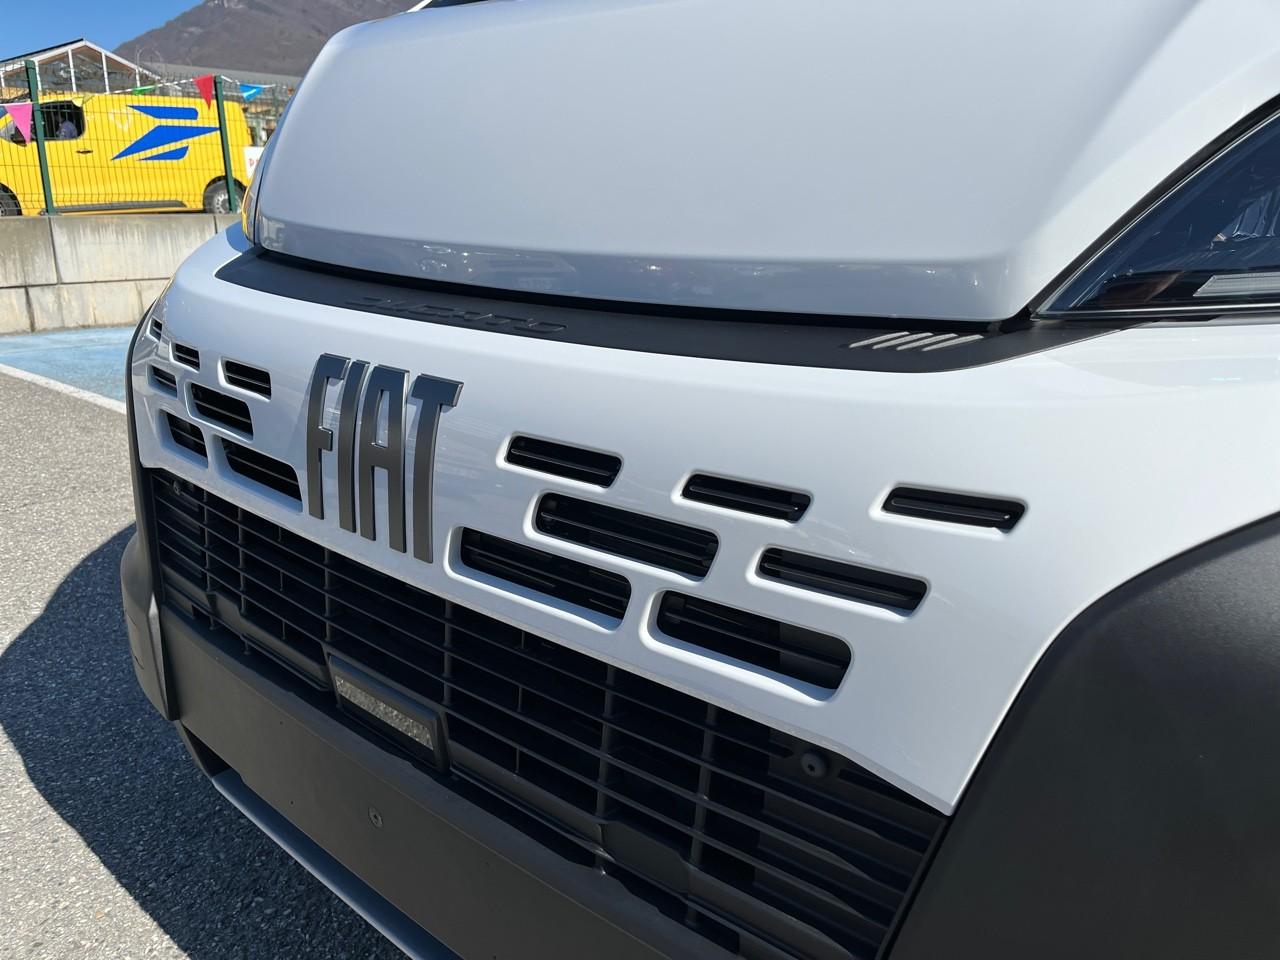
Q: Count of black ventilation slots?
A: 14